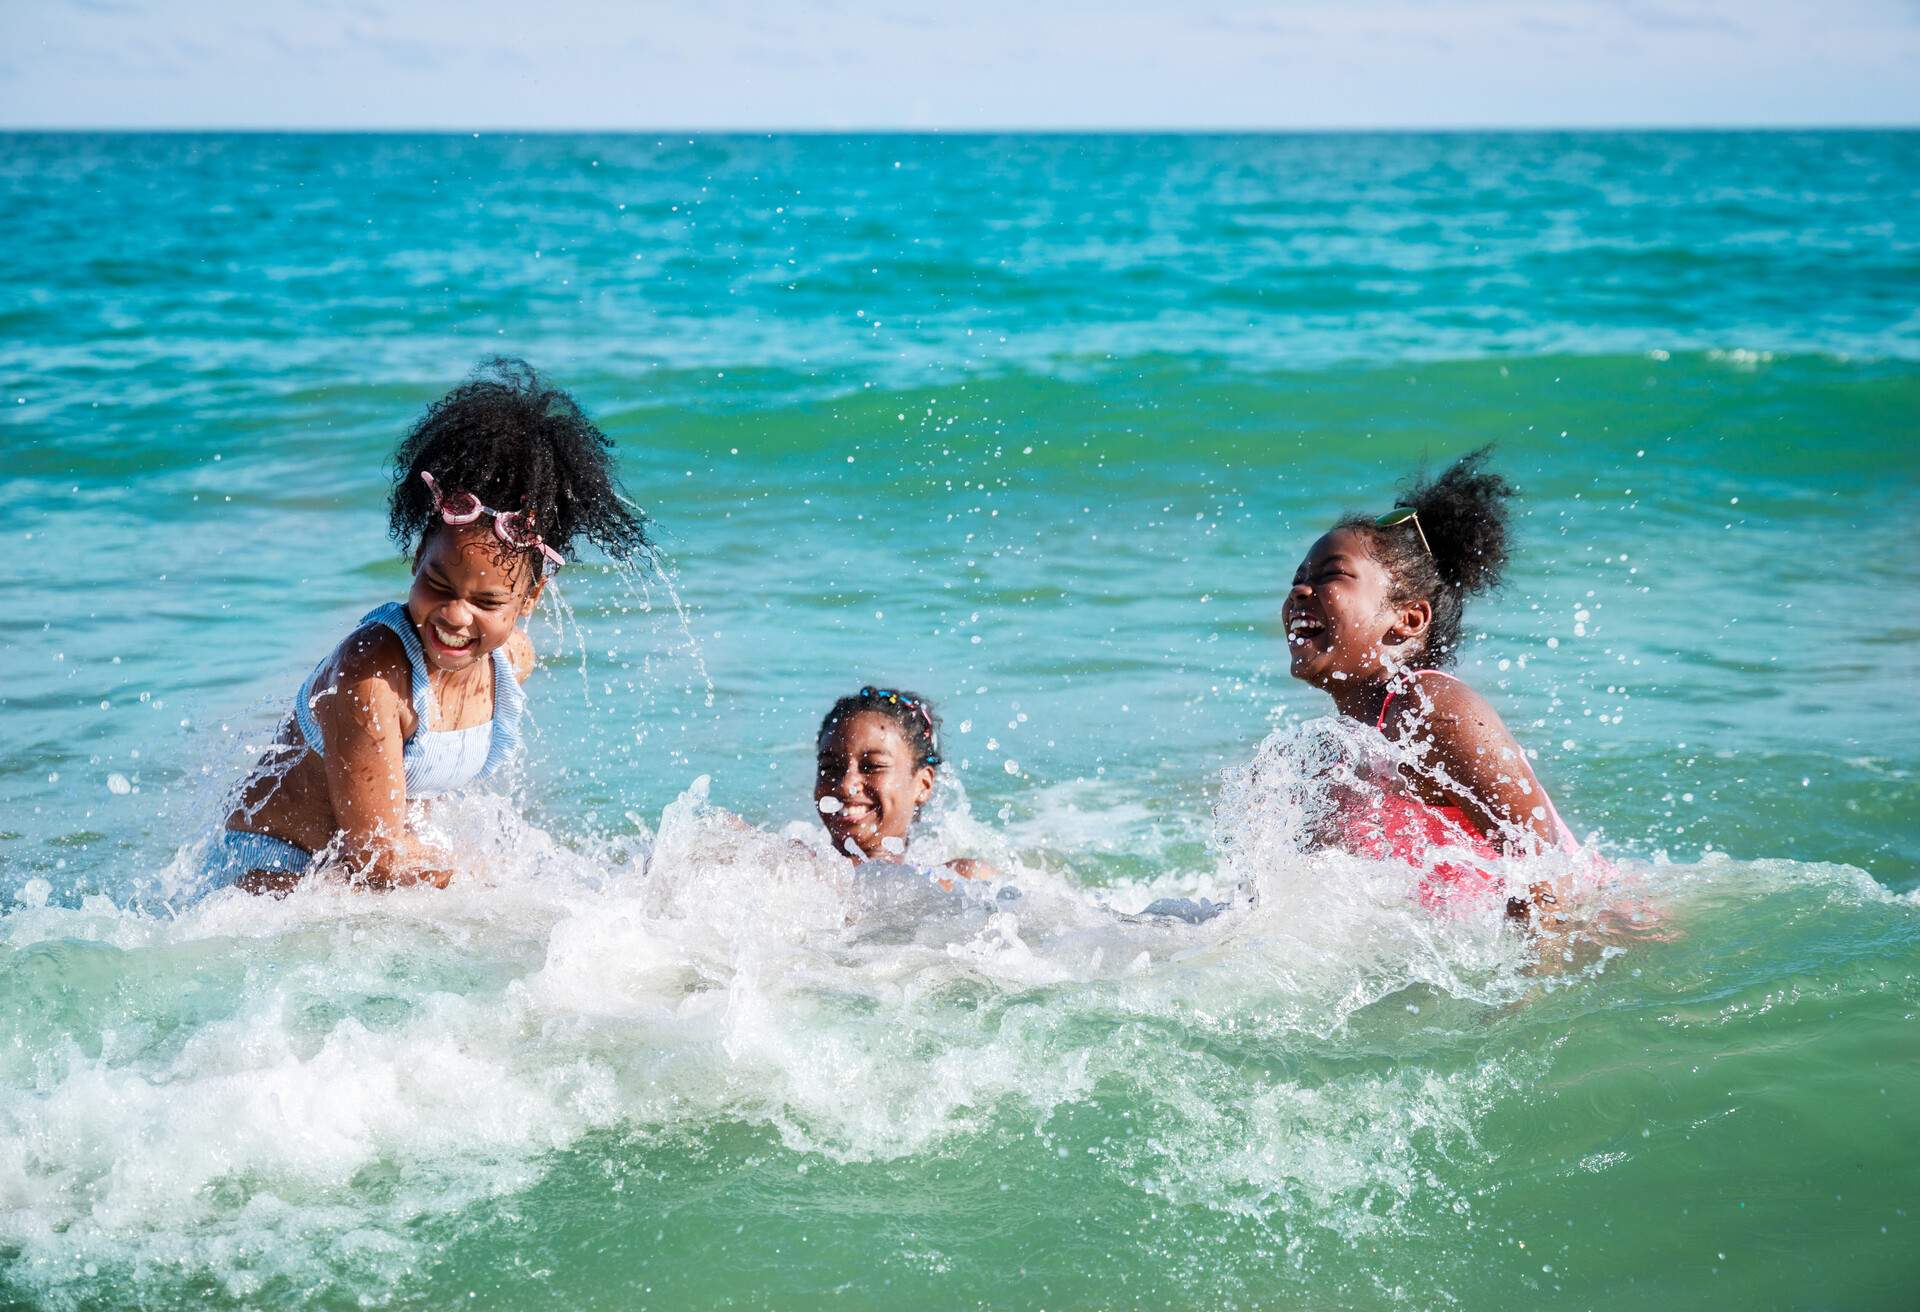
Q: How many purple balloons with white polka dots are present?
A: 0